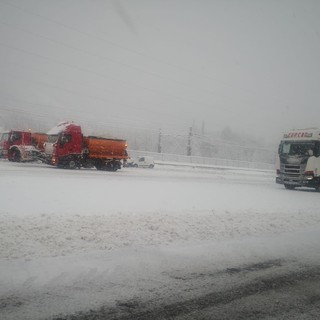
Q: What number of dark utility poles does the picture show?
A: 2